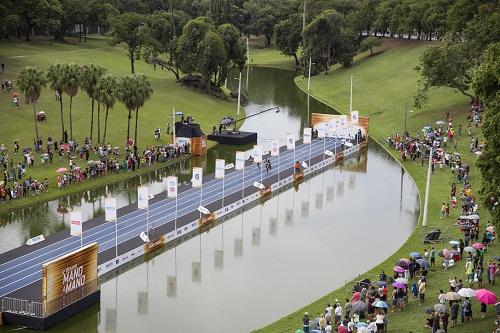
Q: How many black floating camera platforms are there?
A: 1